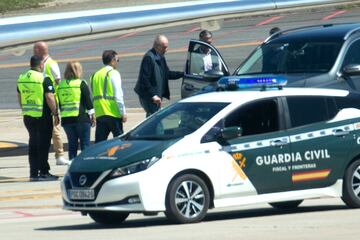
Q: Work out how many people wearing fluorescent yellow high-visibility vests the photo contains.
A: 4